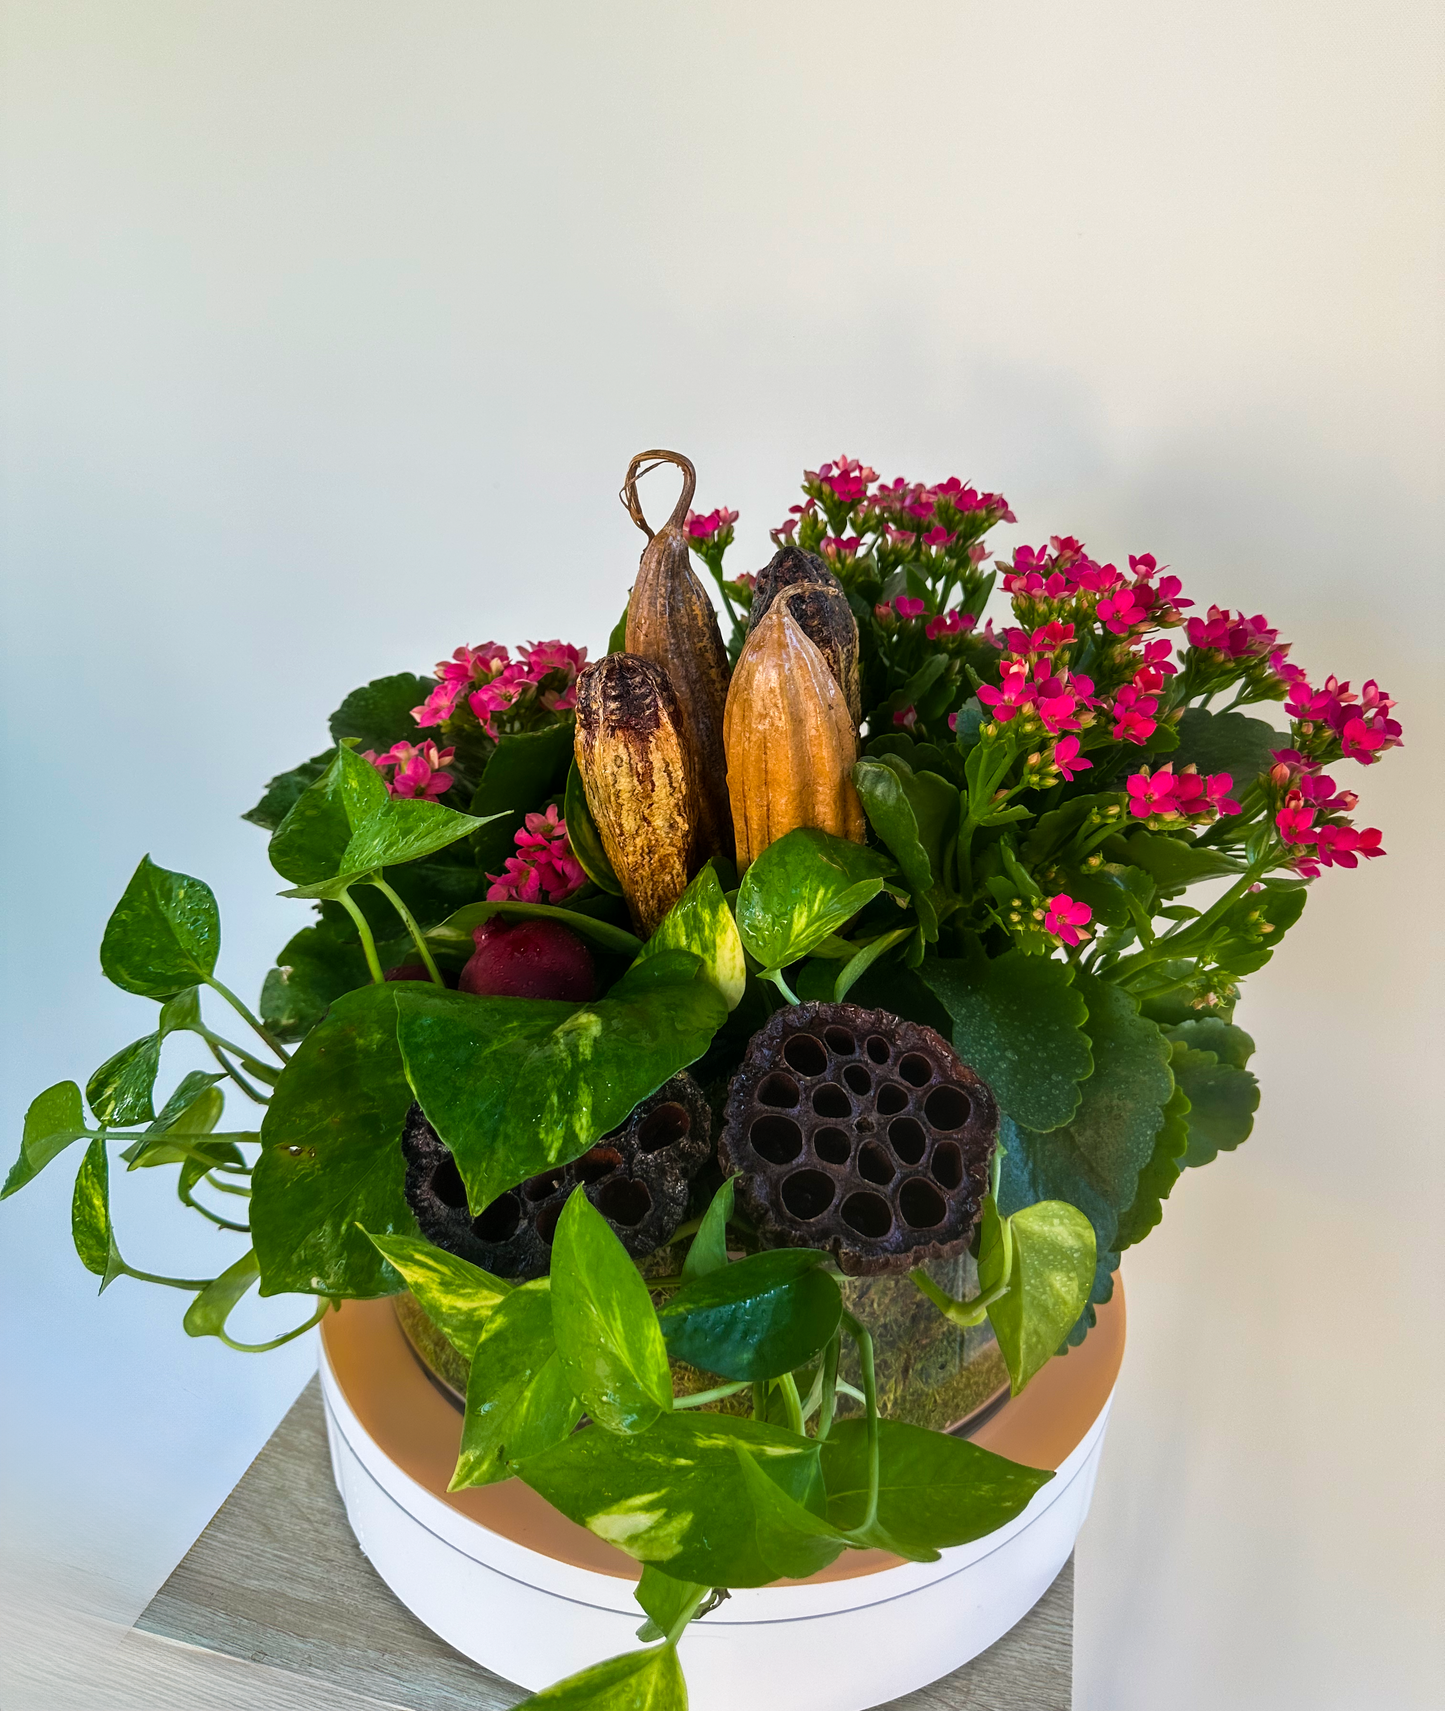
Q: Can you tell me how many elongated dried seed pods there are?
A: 4